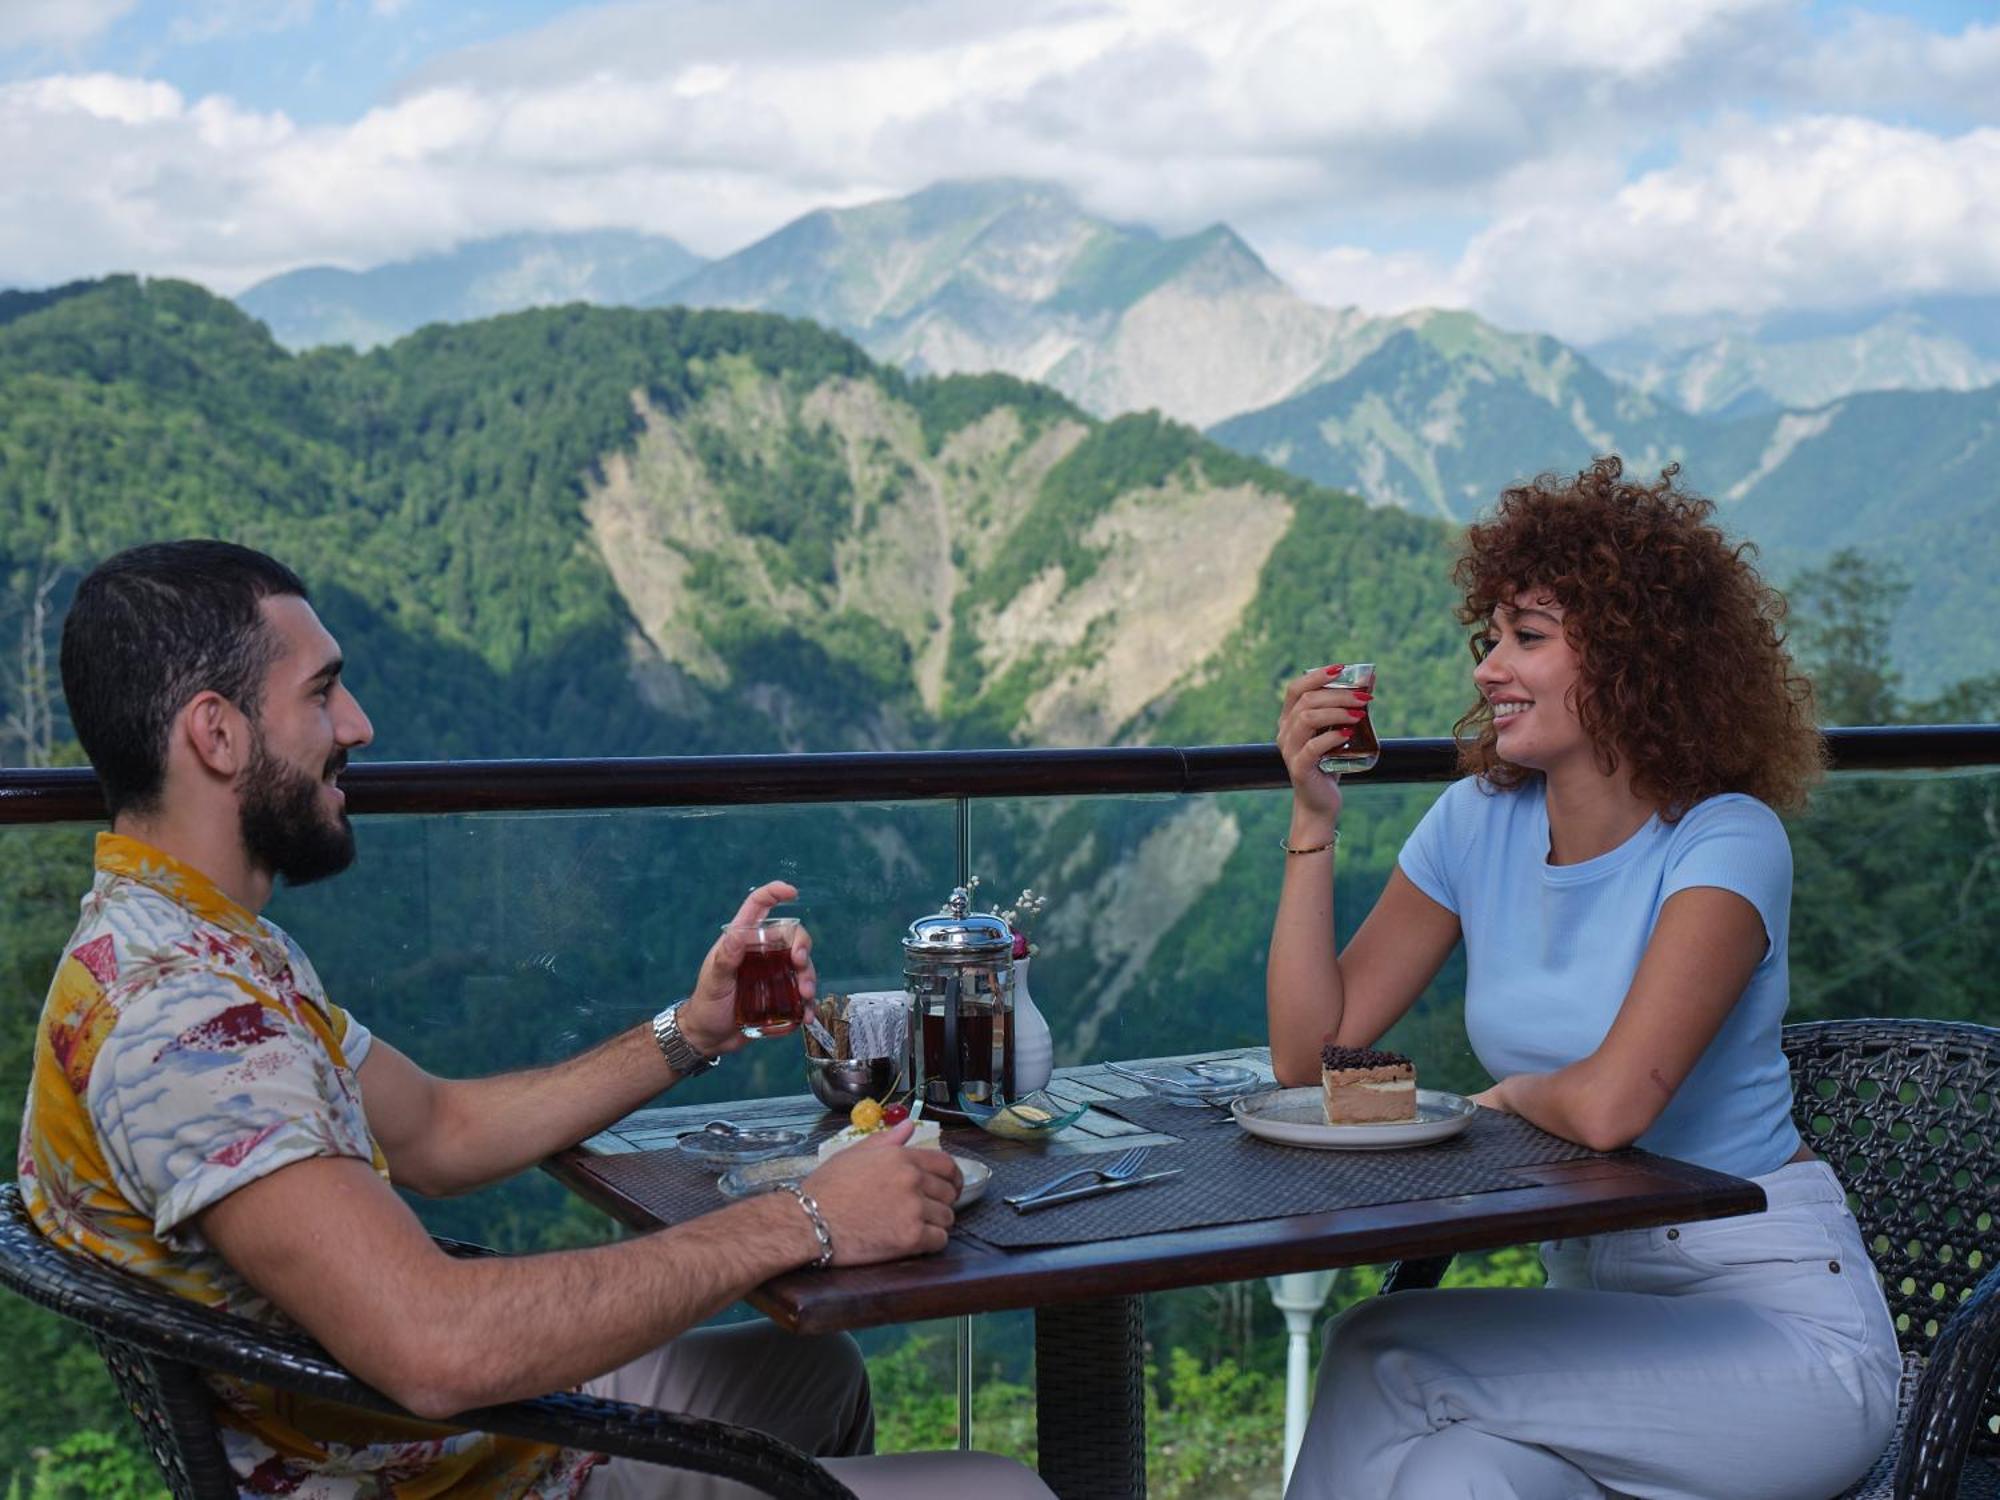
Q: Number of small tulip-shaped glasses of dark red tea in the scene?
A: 2